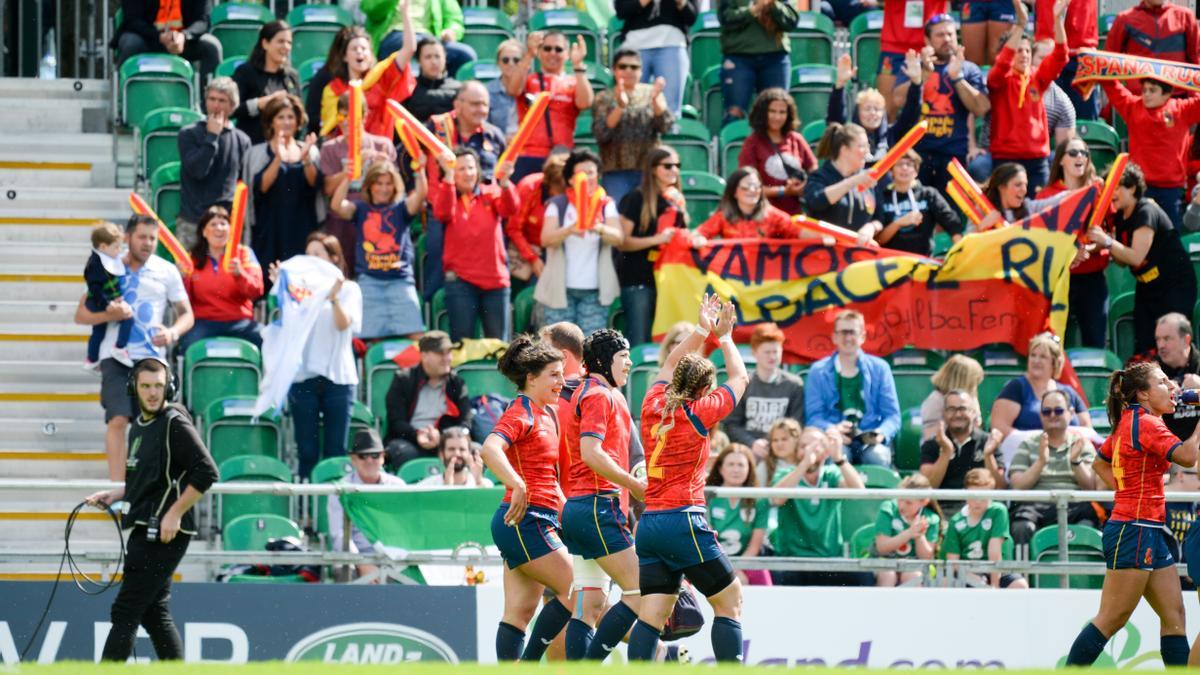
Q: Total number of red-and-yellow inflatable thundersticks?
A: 13